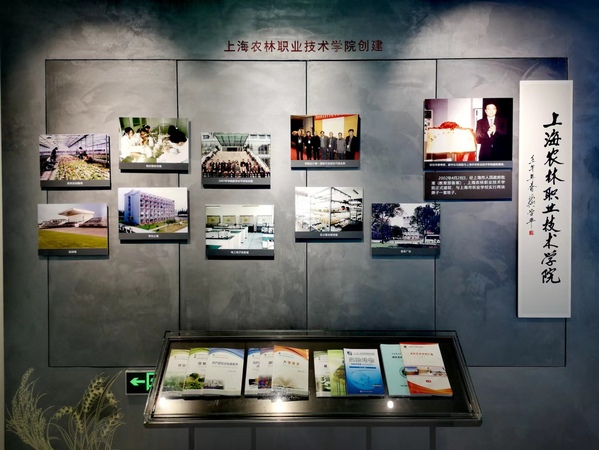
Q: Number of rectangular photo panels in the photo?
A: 10